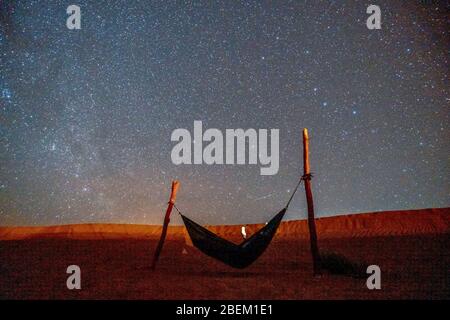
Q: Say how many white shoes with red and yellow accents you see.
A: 0